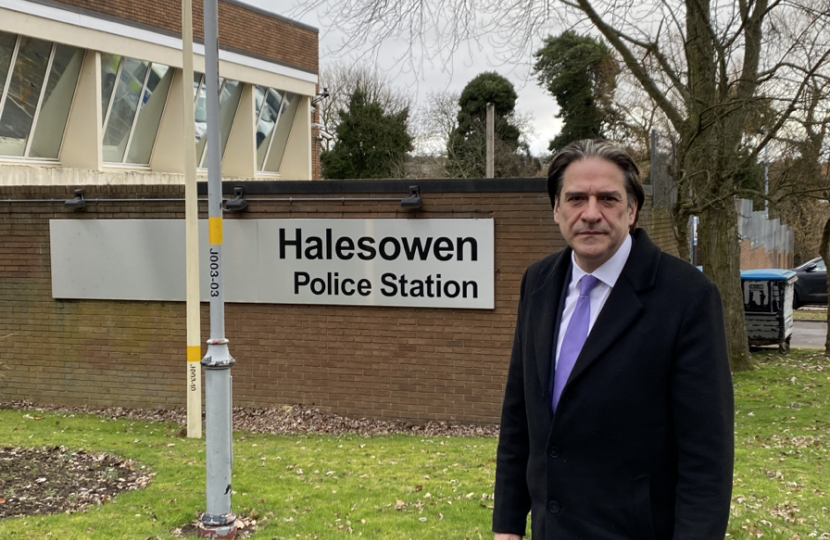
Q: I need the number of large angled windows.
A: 4